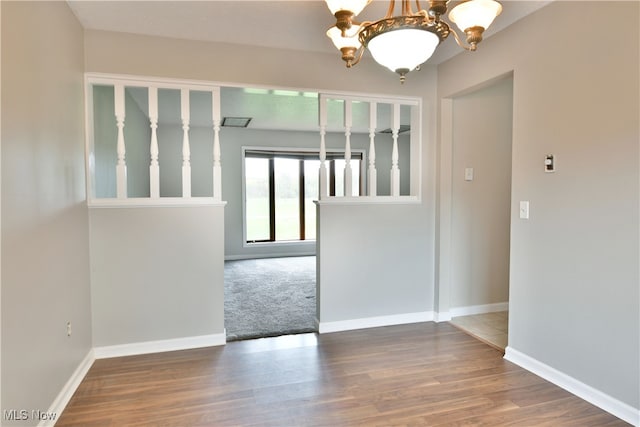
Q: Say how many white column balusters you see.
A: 8